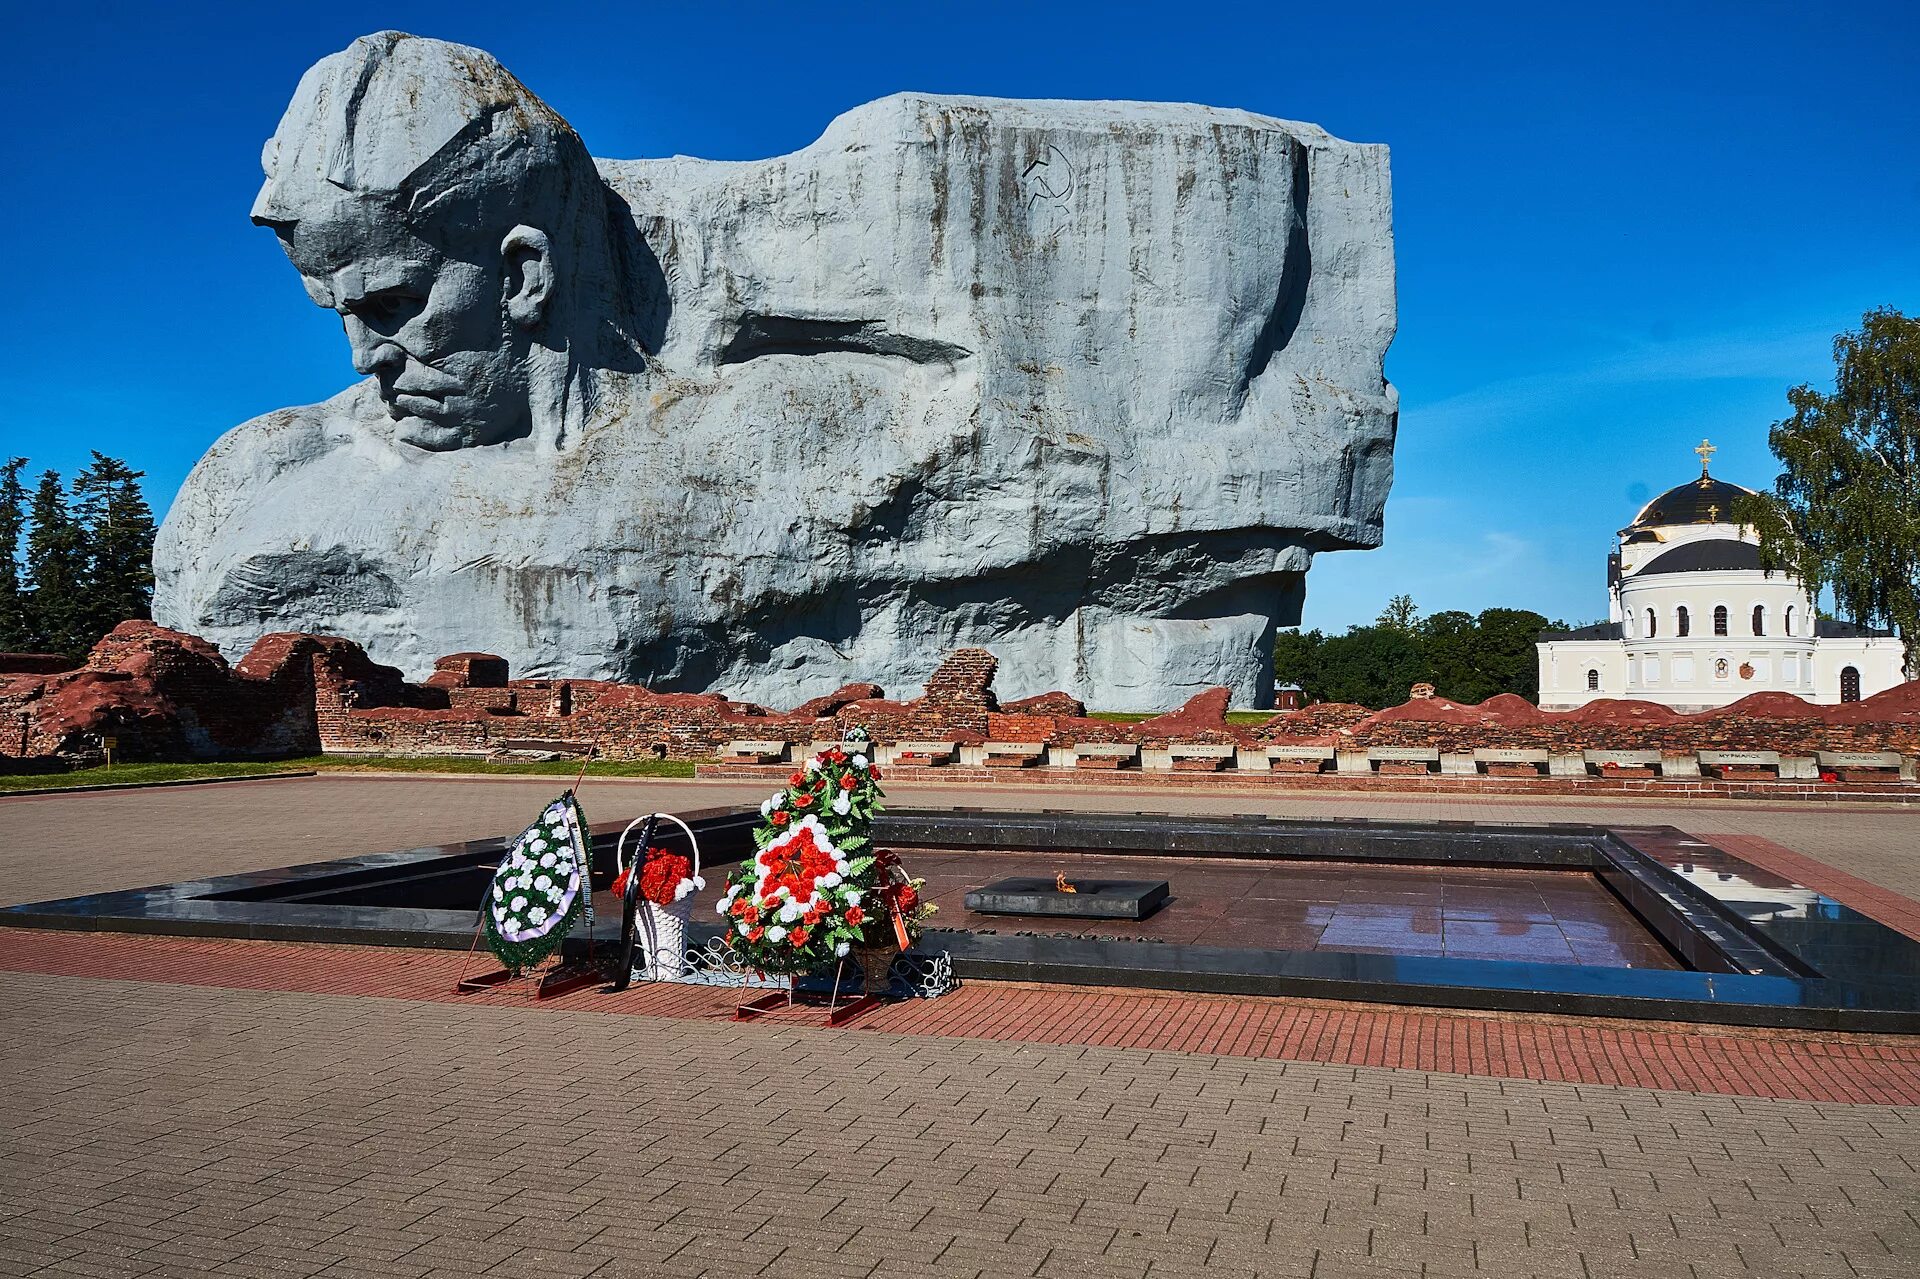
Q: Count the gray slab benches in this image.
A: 12